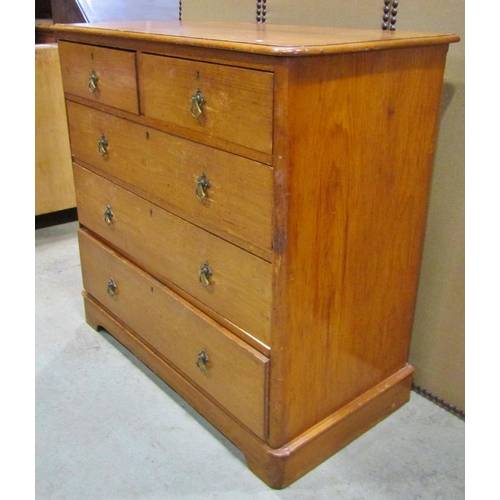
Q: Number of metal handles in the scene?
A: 8